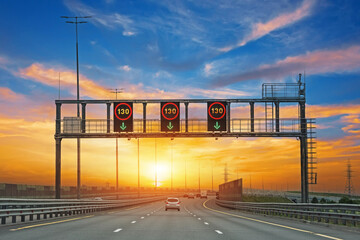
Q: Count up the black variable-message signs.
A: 3